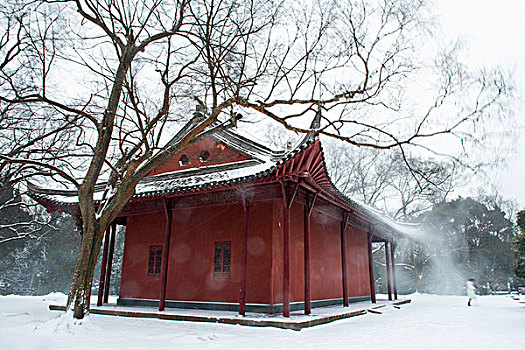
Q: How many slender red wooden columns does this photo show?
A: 10